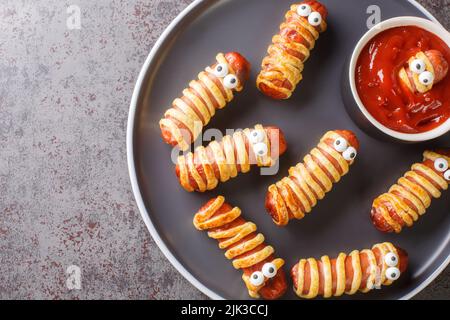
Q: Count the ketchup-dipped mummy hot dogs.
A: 1